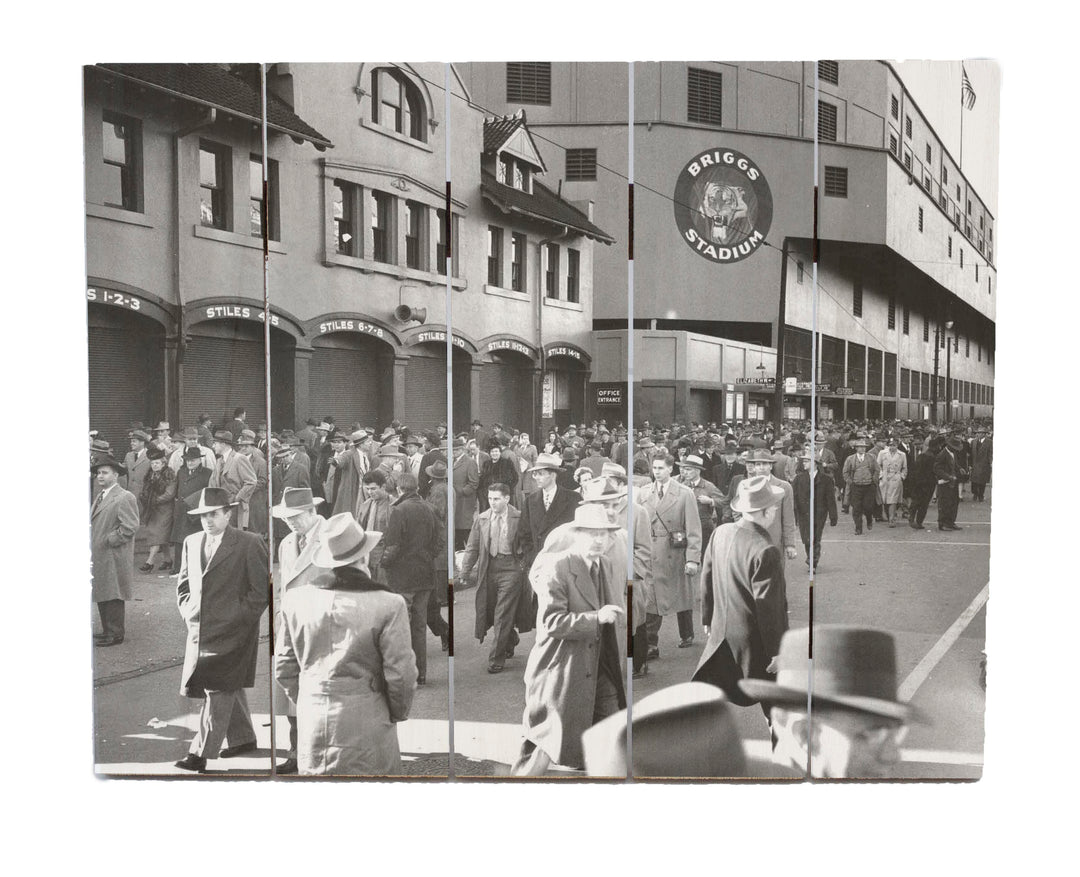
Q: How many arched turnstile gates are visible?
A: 6